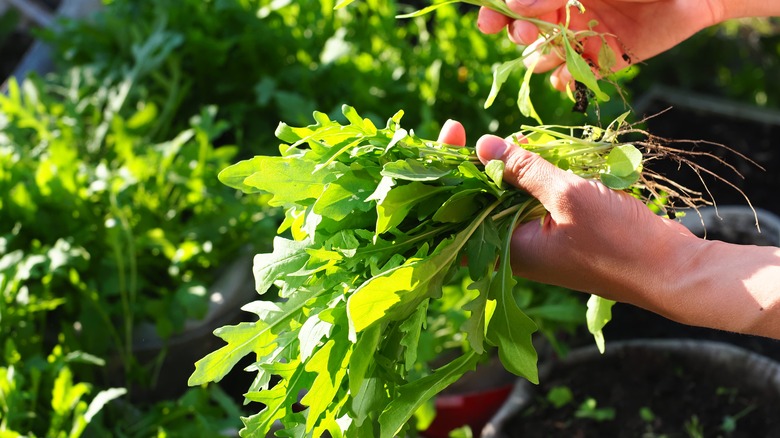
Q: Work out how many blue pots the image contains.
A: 0